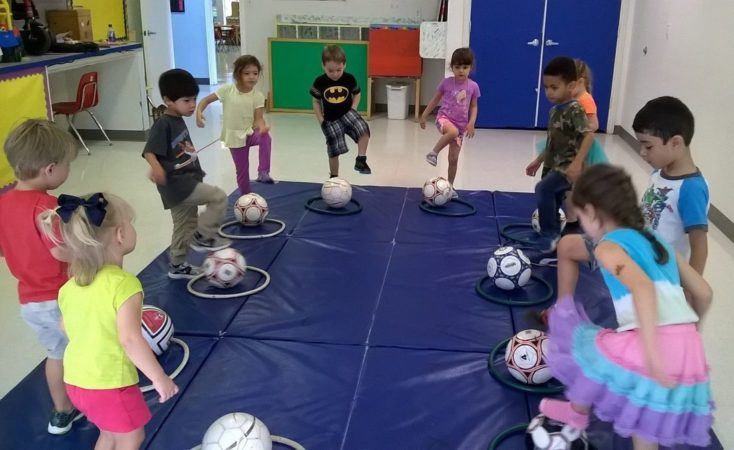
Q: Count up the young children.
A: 10